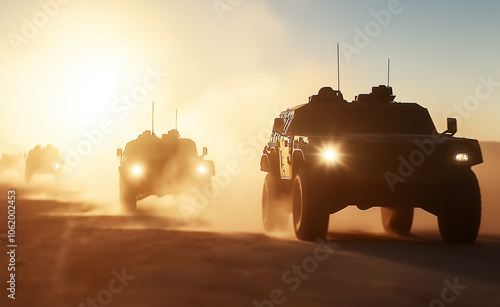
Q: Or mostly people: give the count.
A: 0